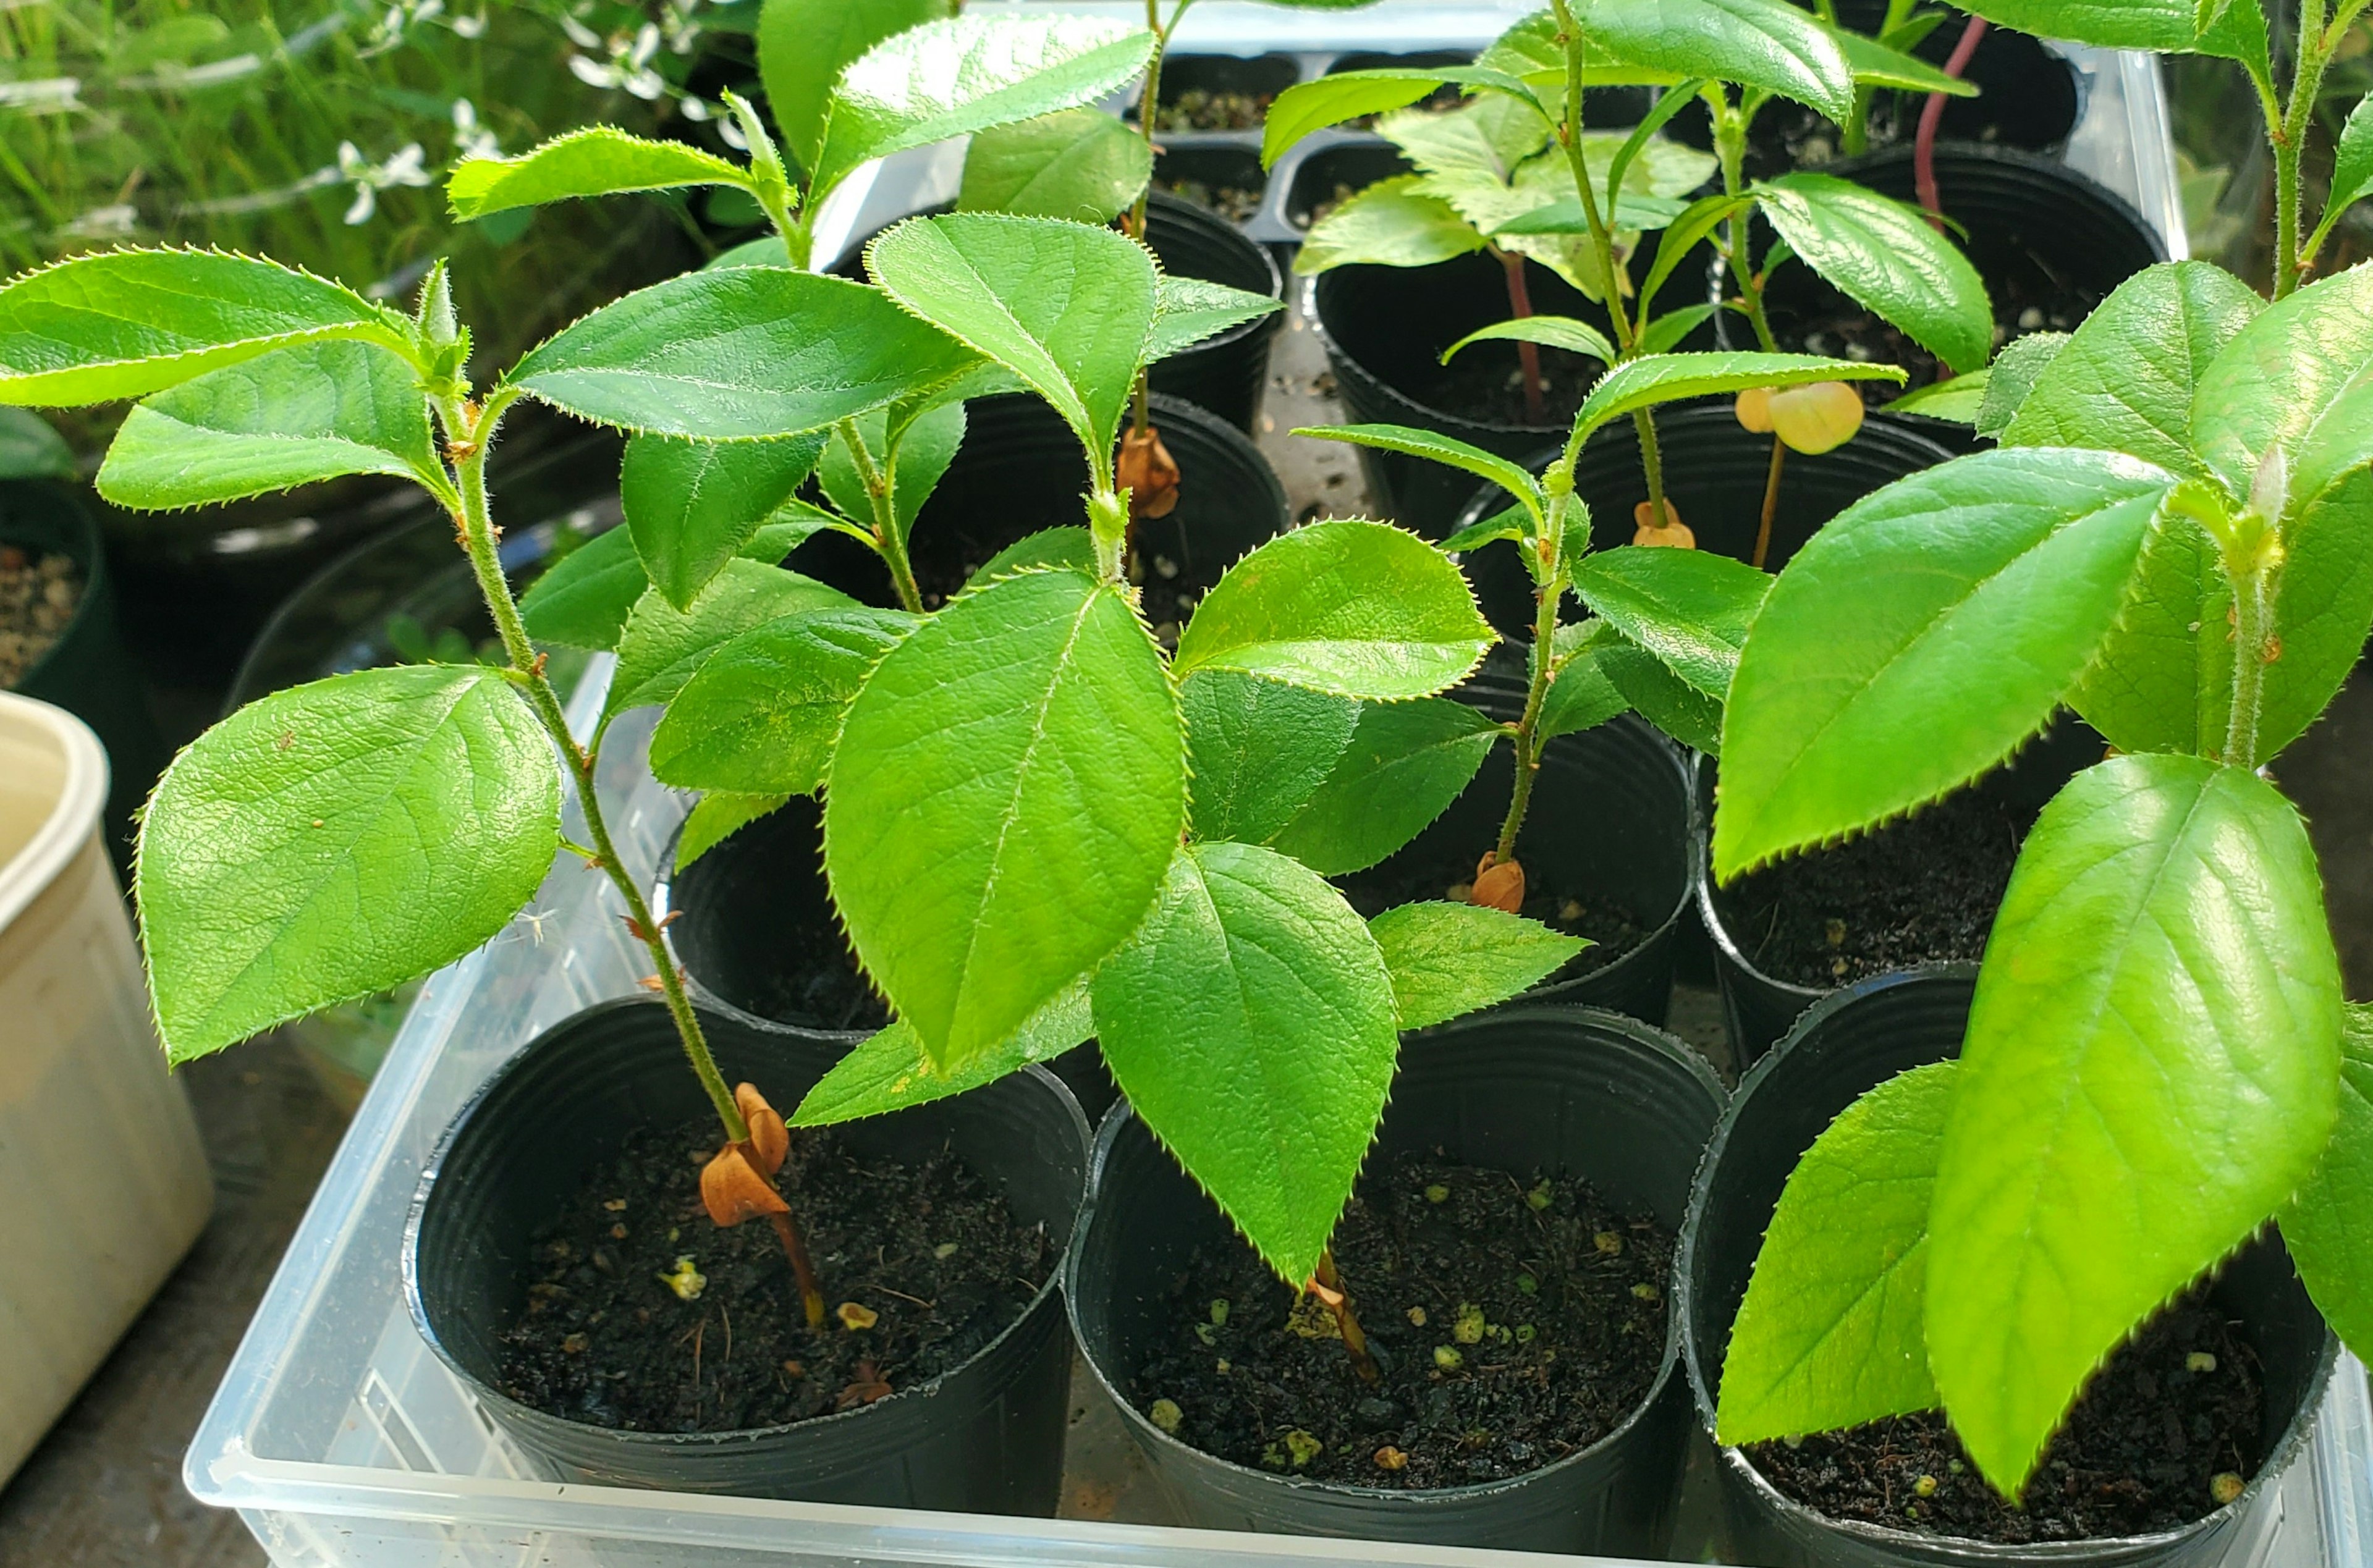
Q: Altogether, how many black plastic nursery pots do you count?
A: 12